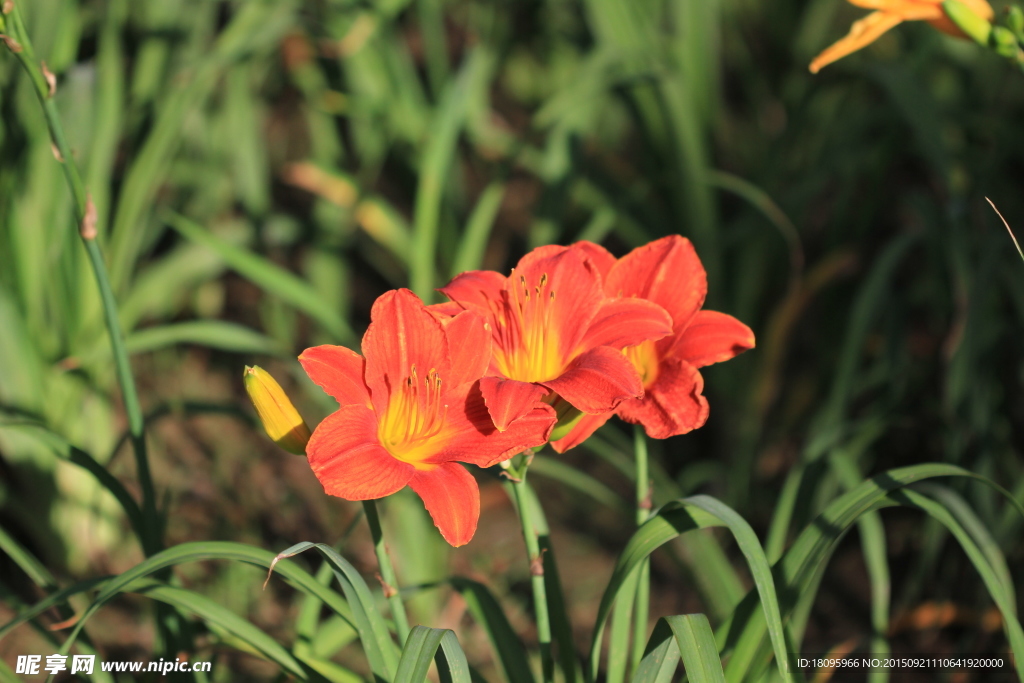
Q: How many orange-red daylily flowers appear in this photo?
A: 3